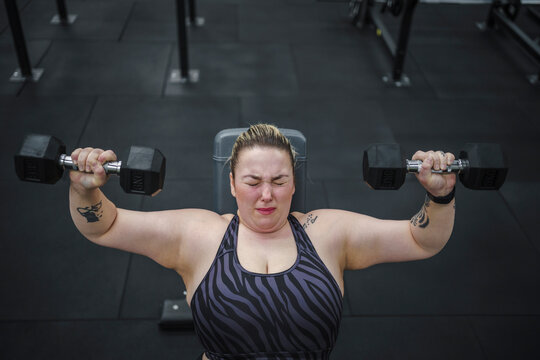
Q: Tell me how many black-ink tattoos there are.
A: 3